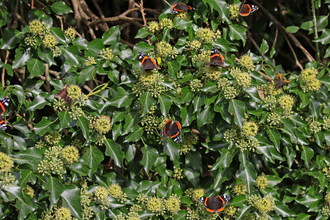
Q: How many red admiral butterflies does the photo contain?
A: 8